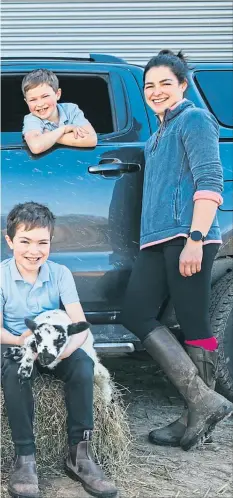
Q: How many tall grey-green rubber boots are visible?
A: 2